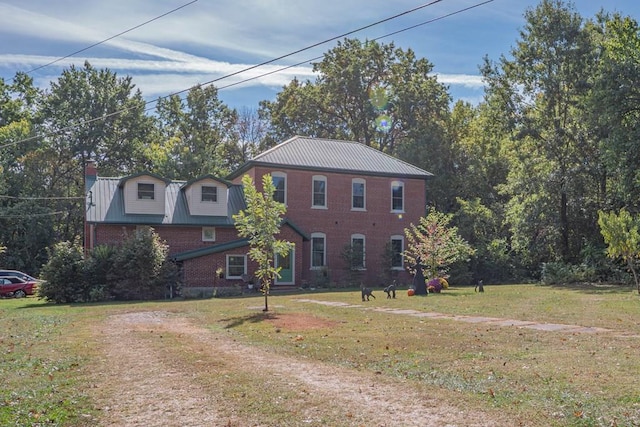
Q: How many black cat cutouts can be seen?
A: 3